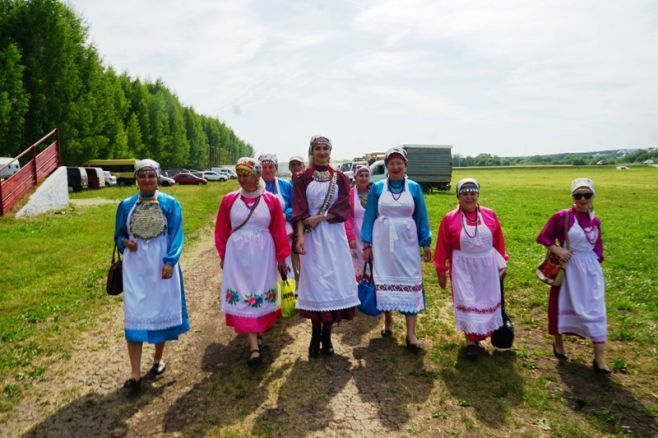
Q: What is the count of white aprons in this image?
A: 8